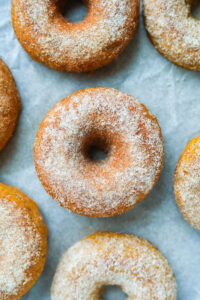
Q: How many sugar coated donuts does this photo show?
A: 7